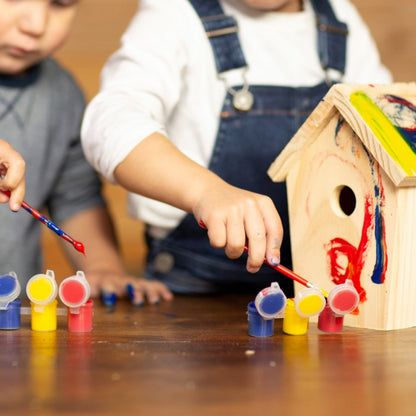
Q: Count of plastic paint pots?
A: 6